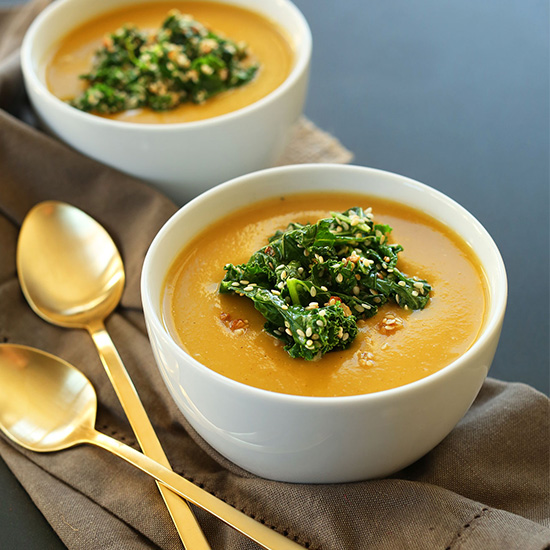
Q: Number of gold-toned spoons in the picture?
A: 2